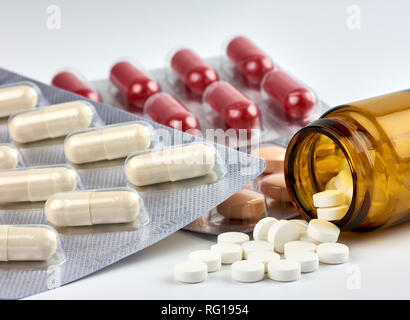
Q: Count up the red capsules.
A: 7